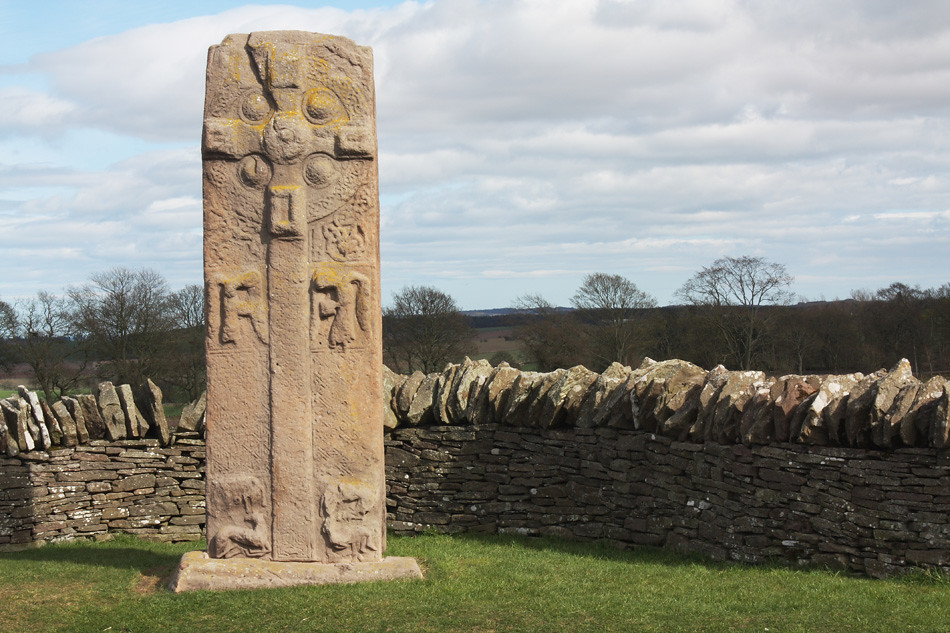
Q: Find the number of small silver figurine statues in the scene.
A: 0